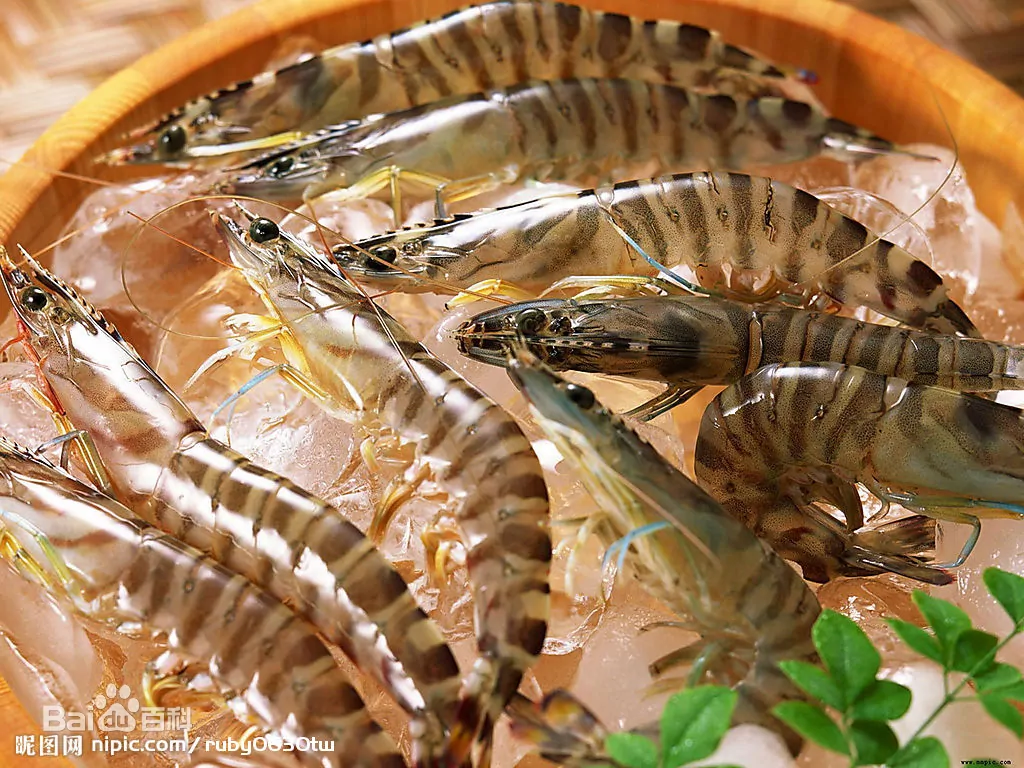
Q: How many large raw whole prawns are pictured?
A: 9